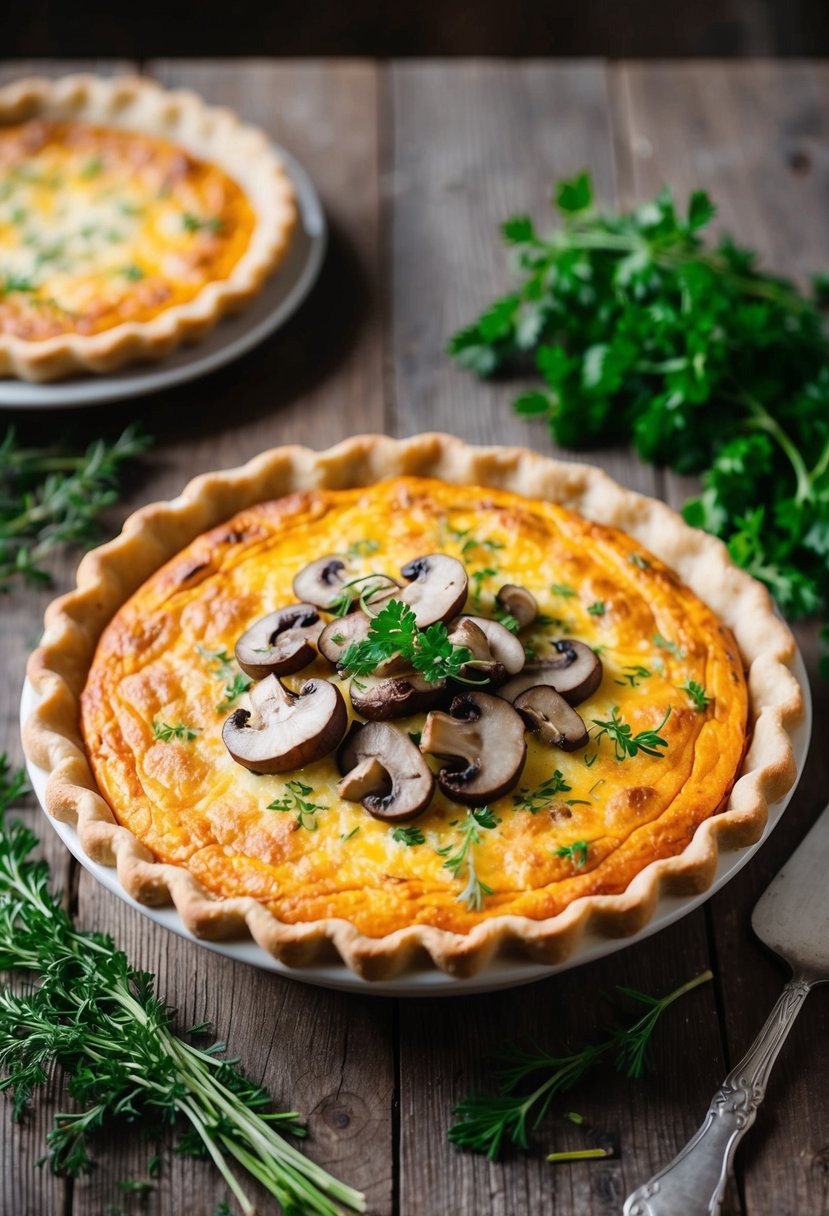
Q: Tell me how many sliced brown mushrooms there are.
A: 12